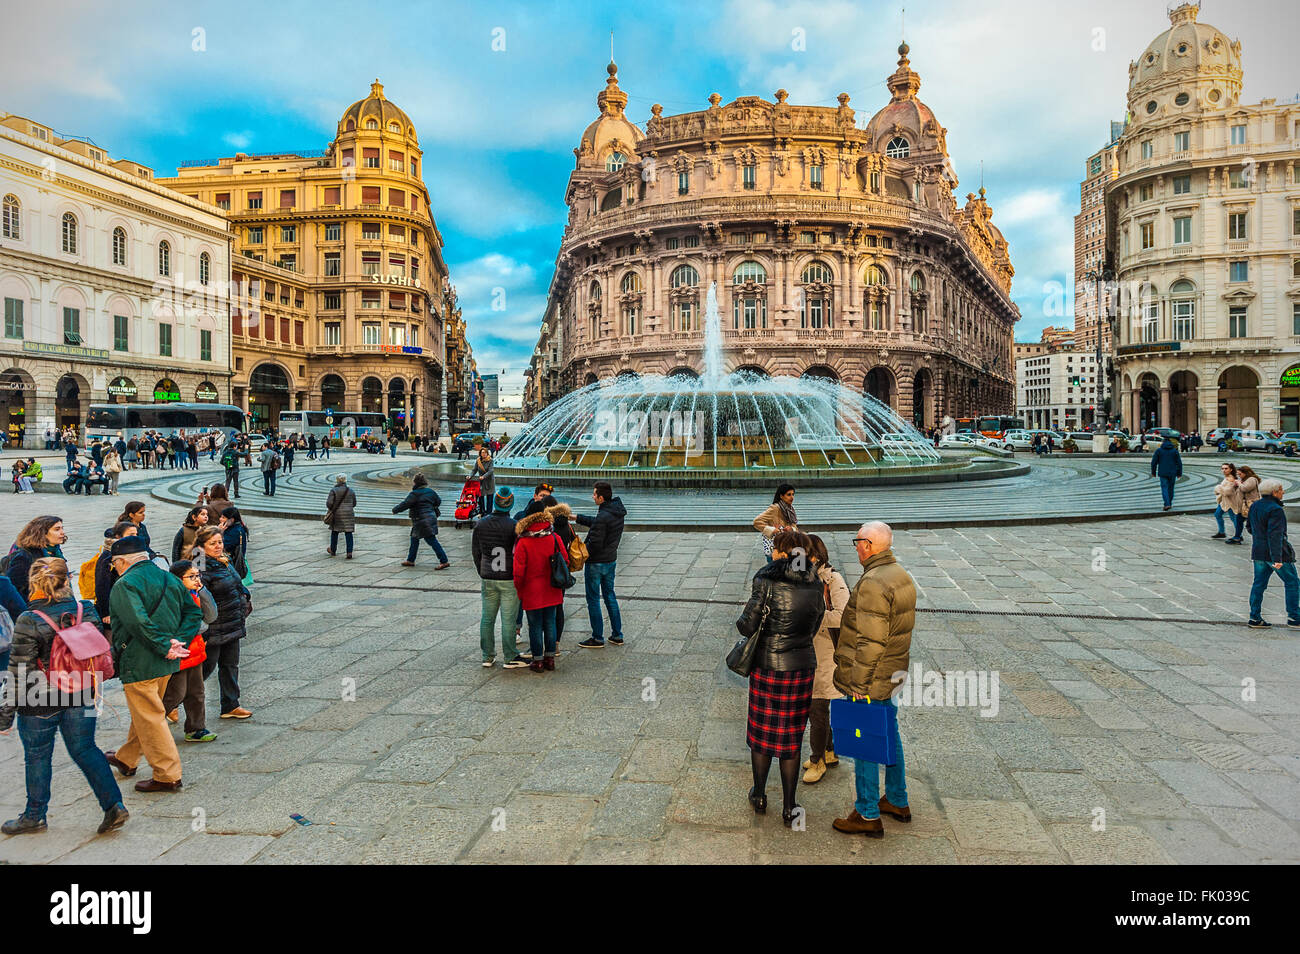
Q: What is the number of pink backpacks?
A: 1